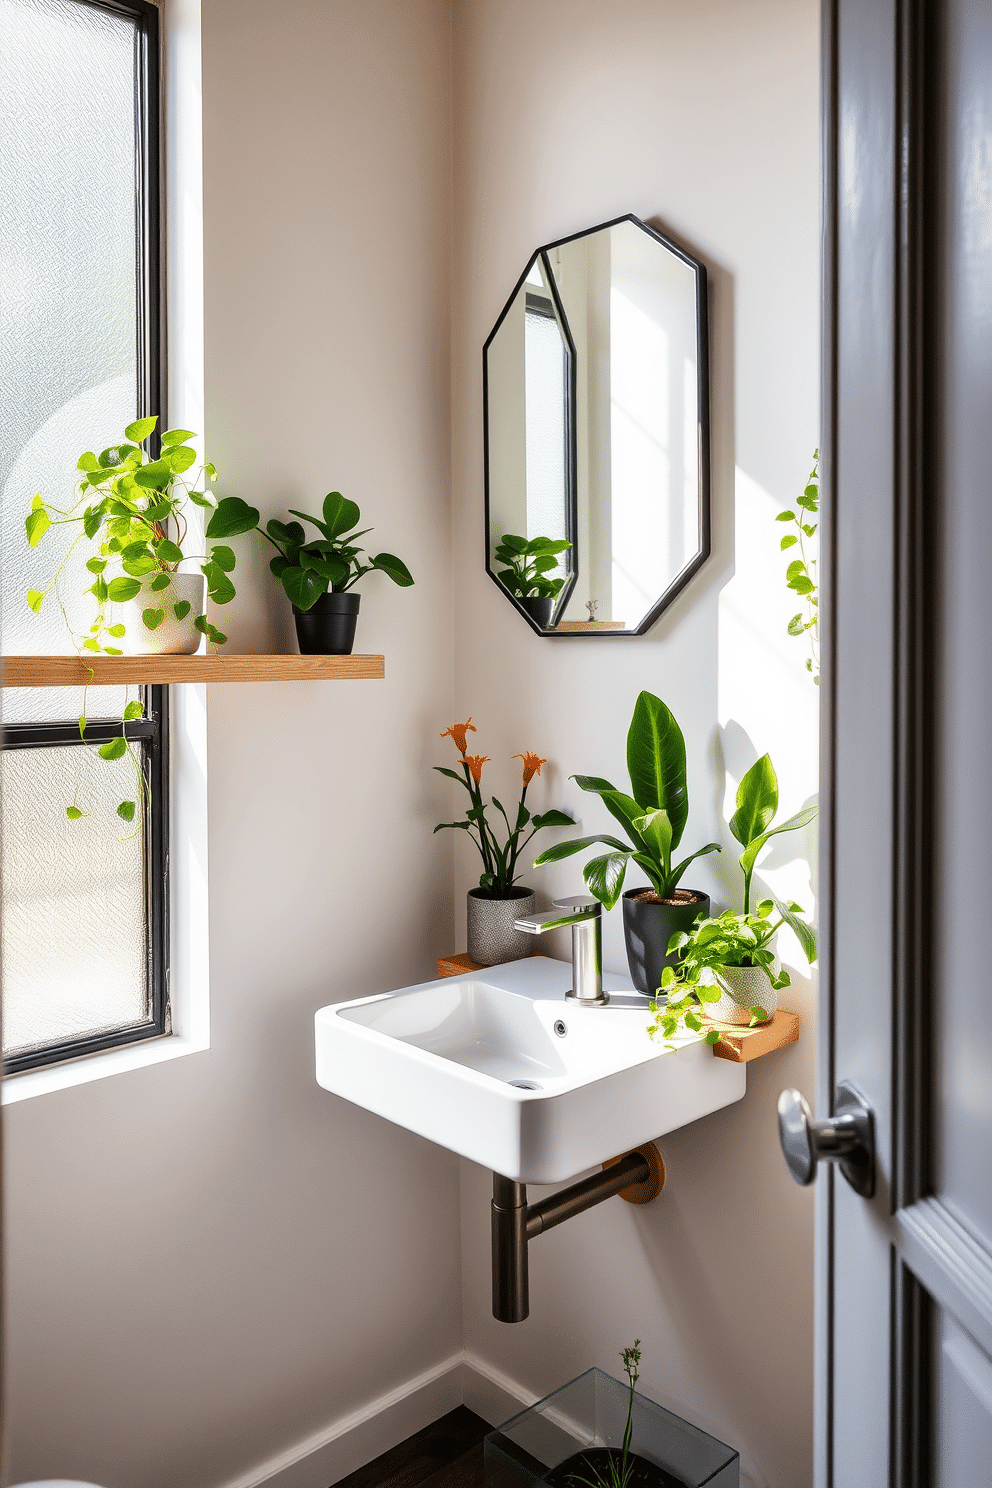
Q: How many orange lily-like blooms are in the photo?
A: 3